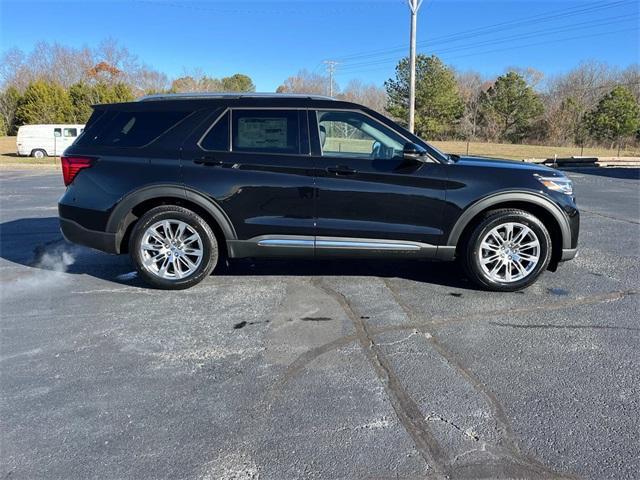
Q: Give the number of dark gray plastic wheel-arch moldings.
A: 2